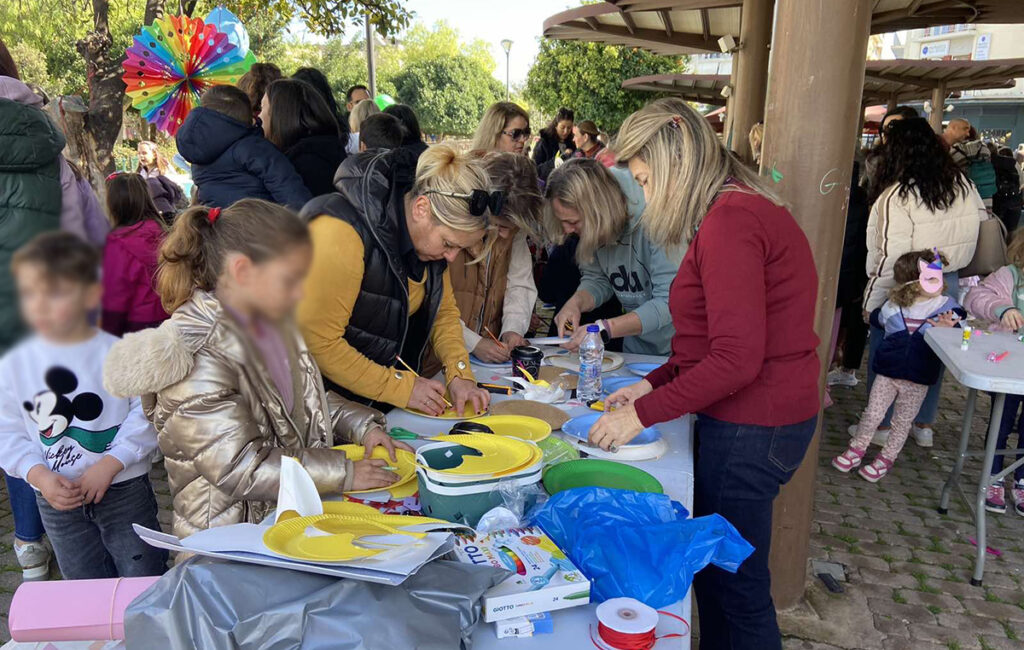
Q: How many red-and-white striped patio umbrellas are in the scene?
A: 0